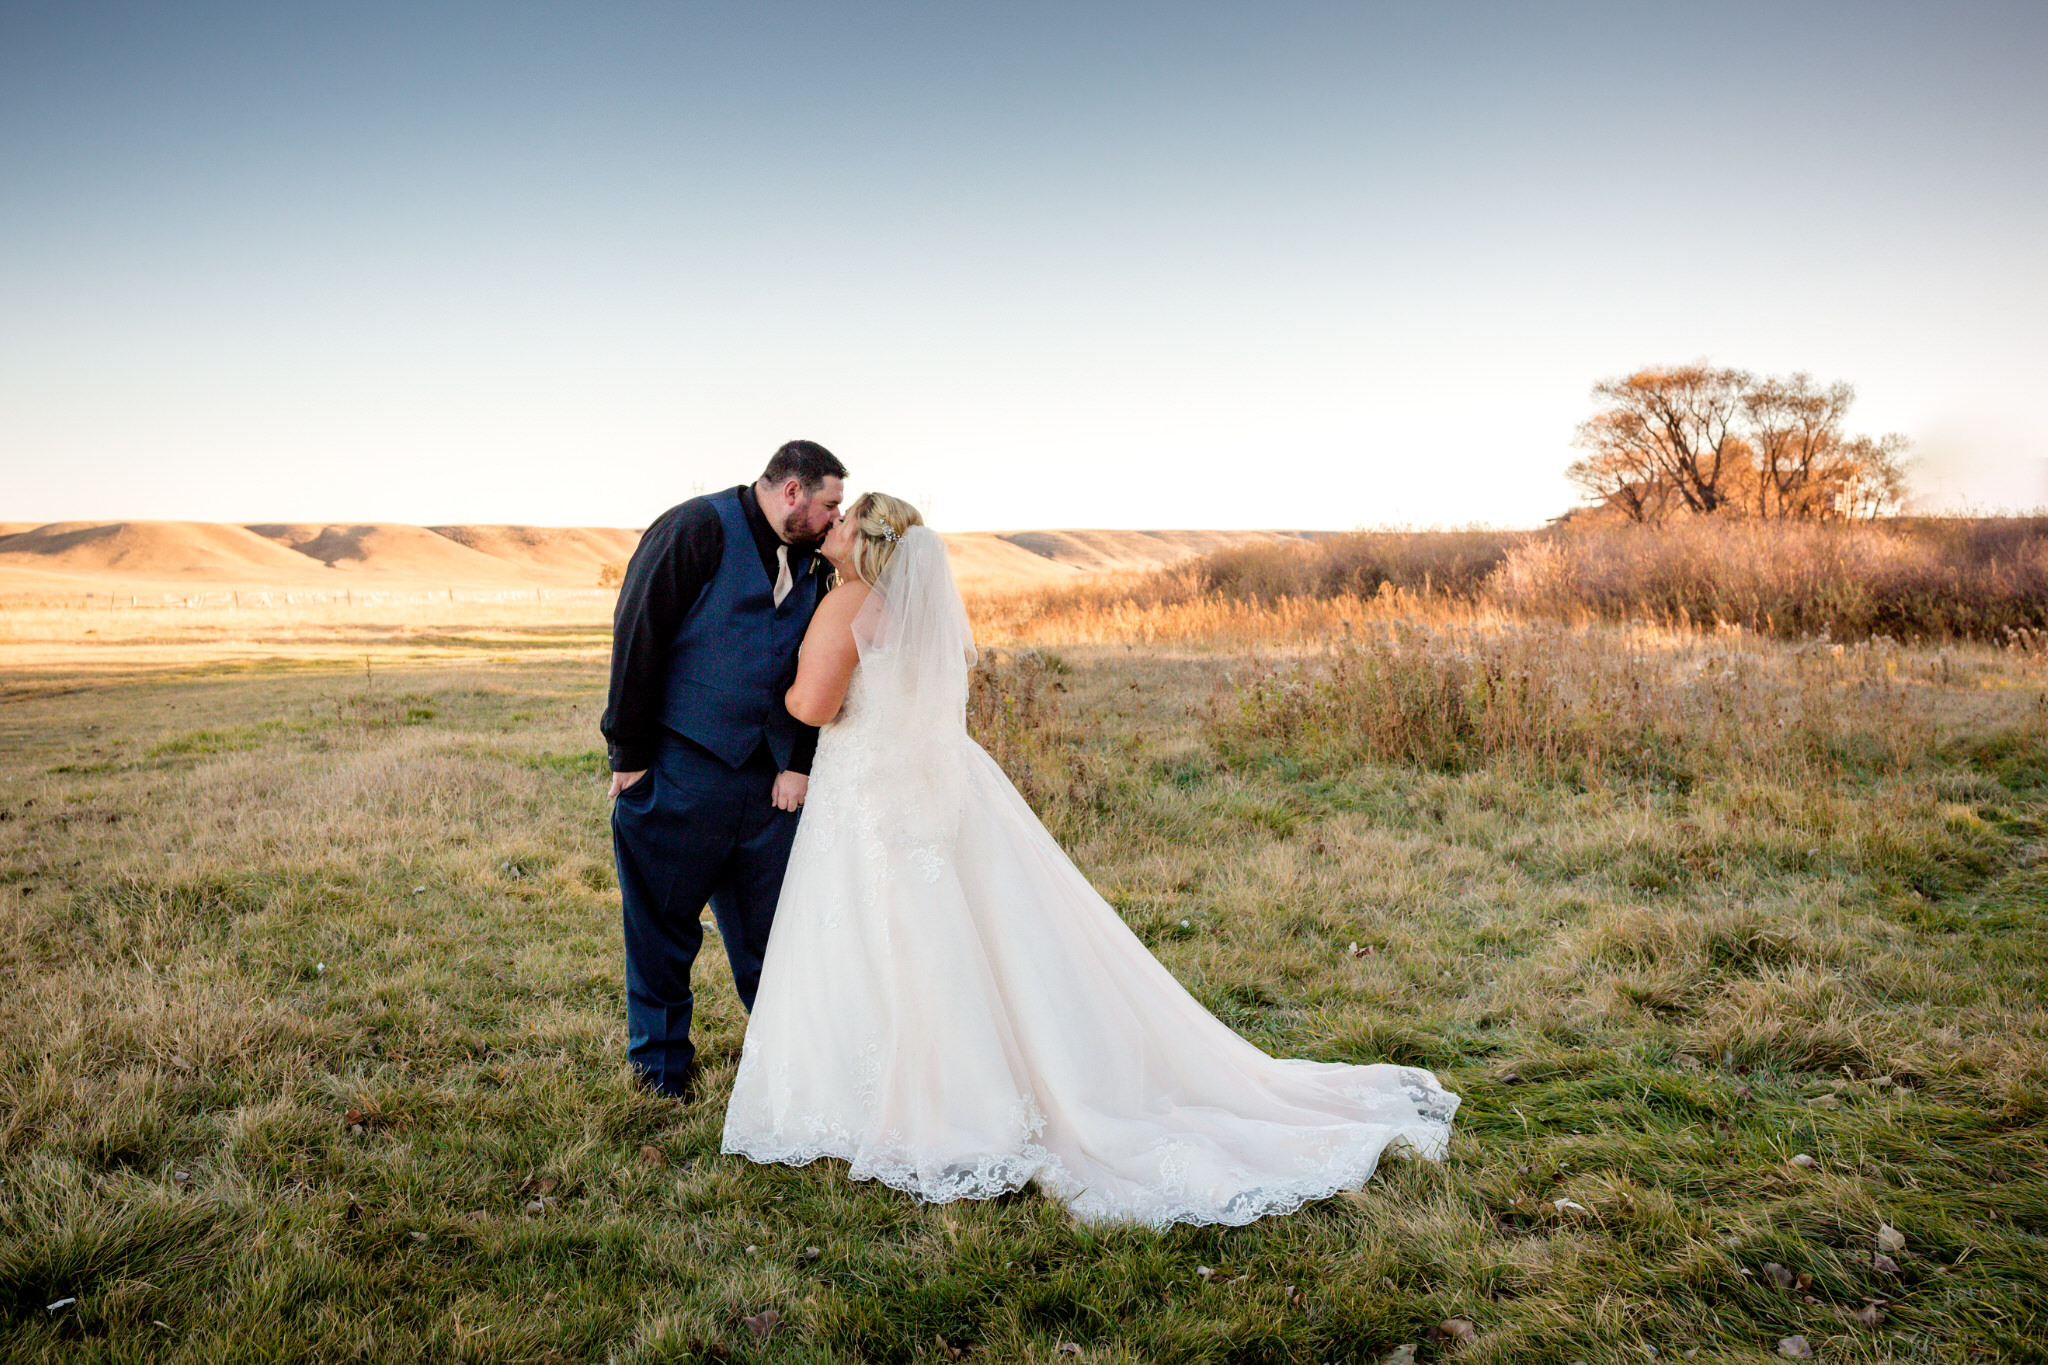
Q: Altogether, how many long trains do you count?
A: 1